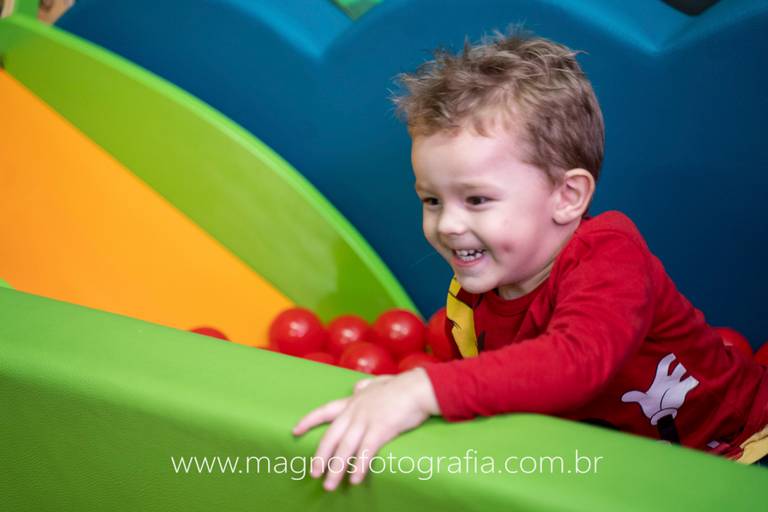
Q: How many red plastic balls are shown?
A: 10